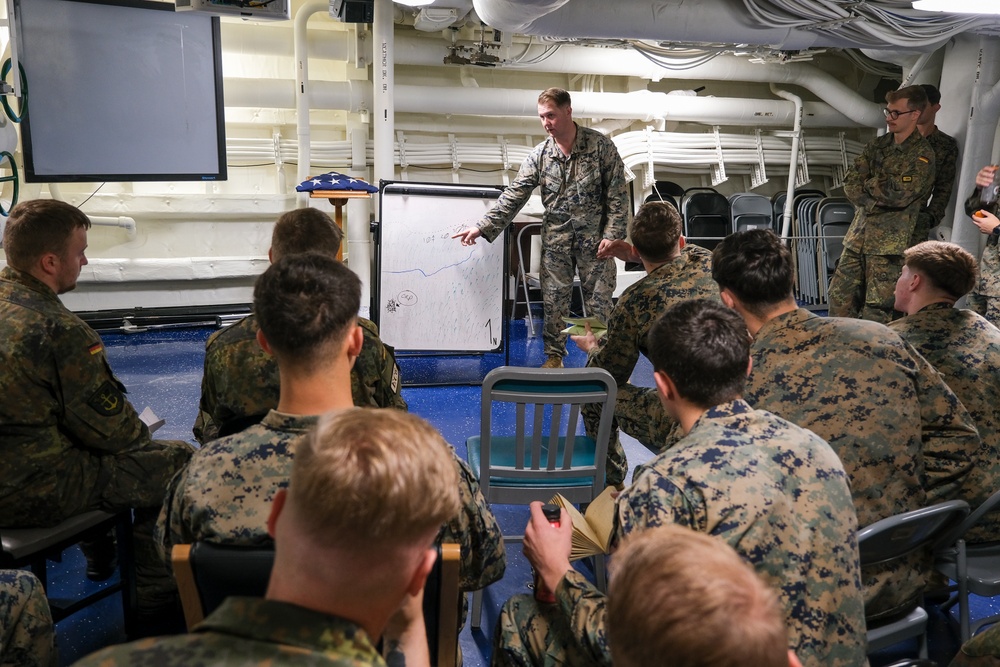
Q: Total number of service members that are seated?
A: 9